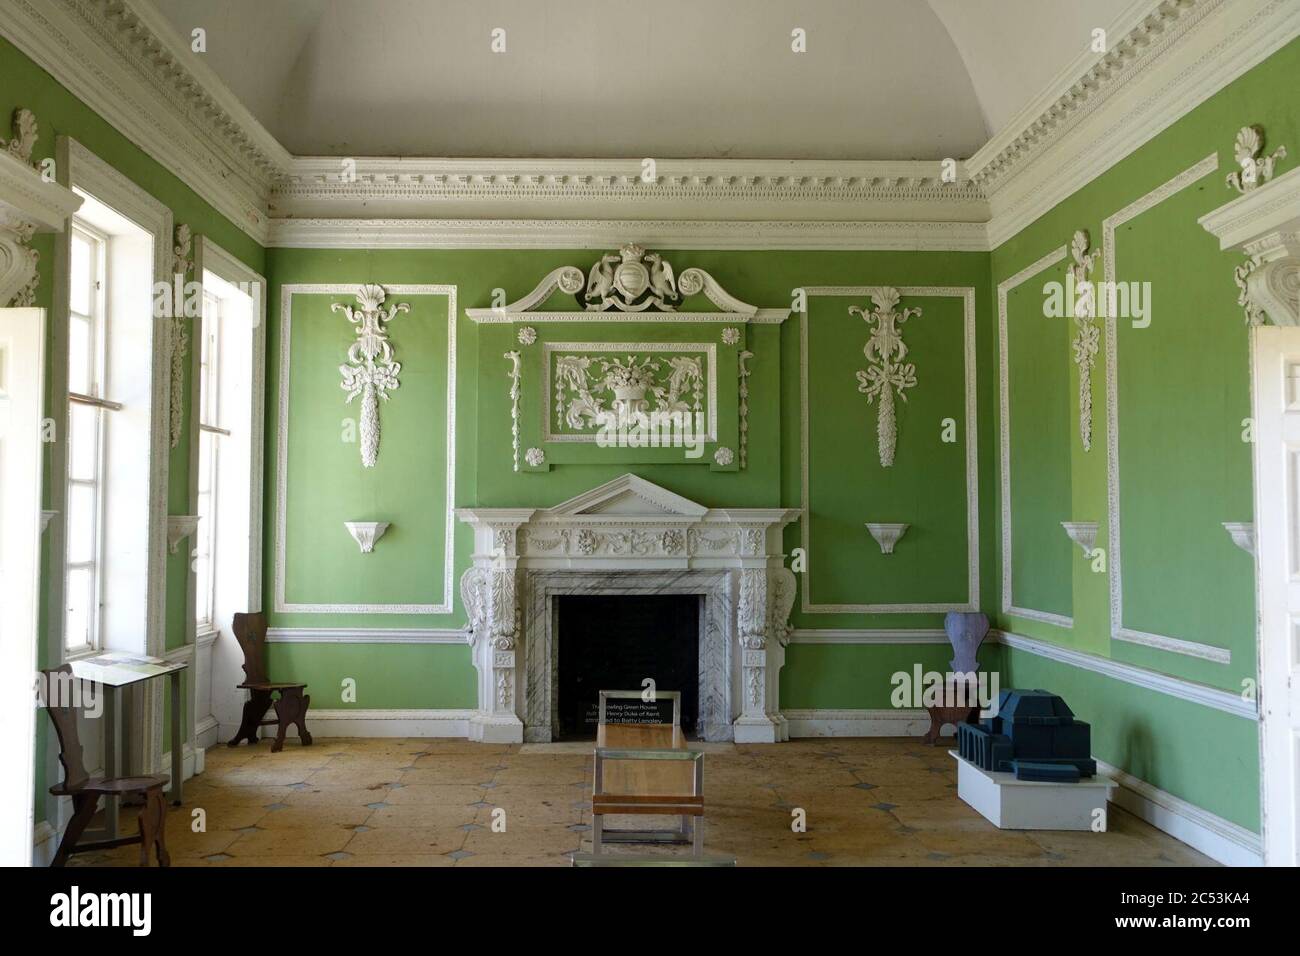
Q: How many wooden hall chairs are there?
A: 3